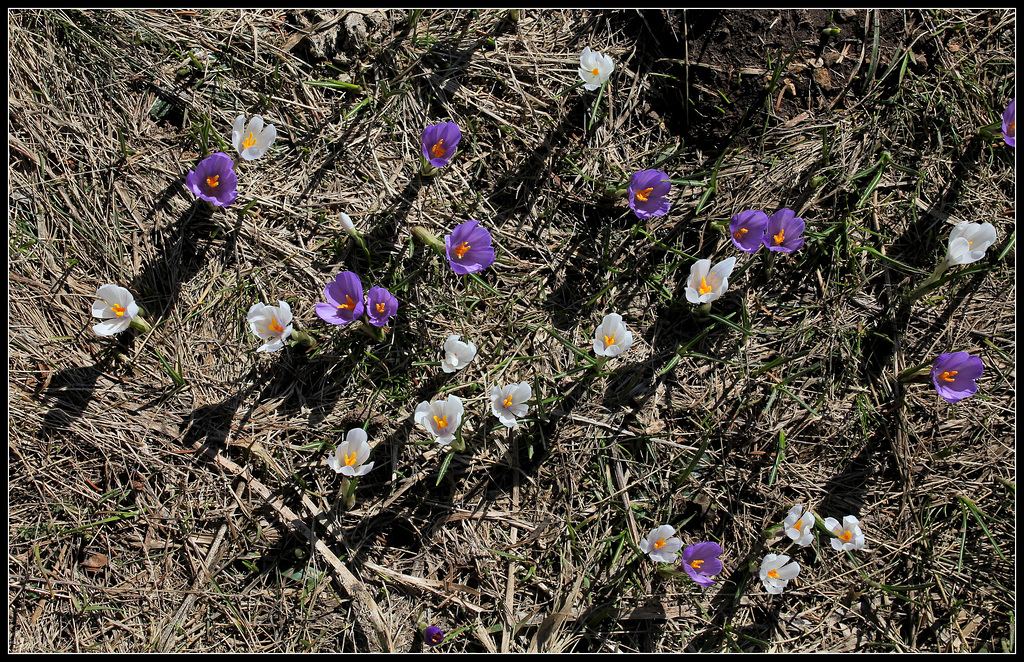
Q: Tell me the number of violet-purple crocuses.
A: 12